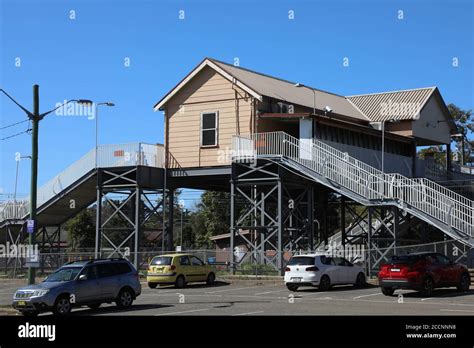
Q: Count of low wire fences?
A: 1